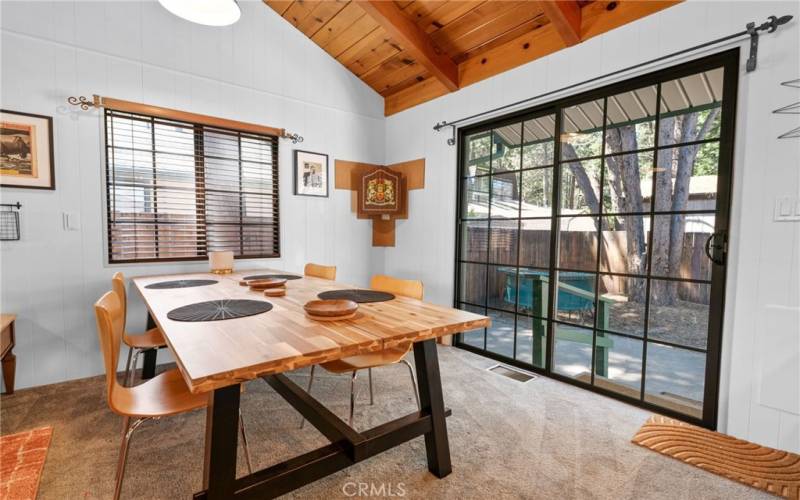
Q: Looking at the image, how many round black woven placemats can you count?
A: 4